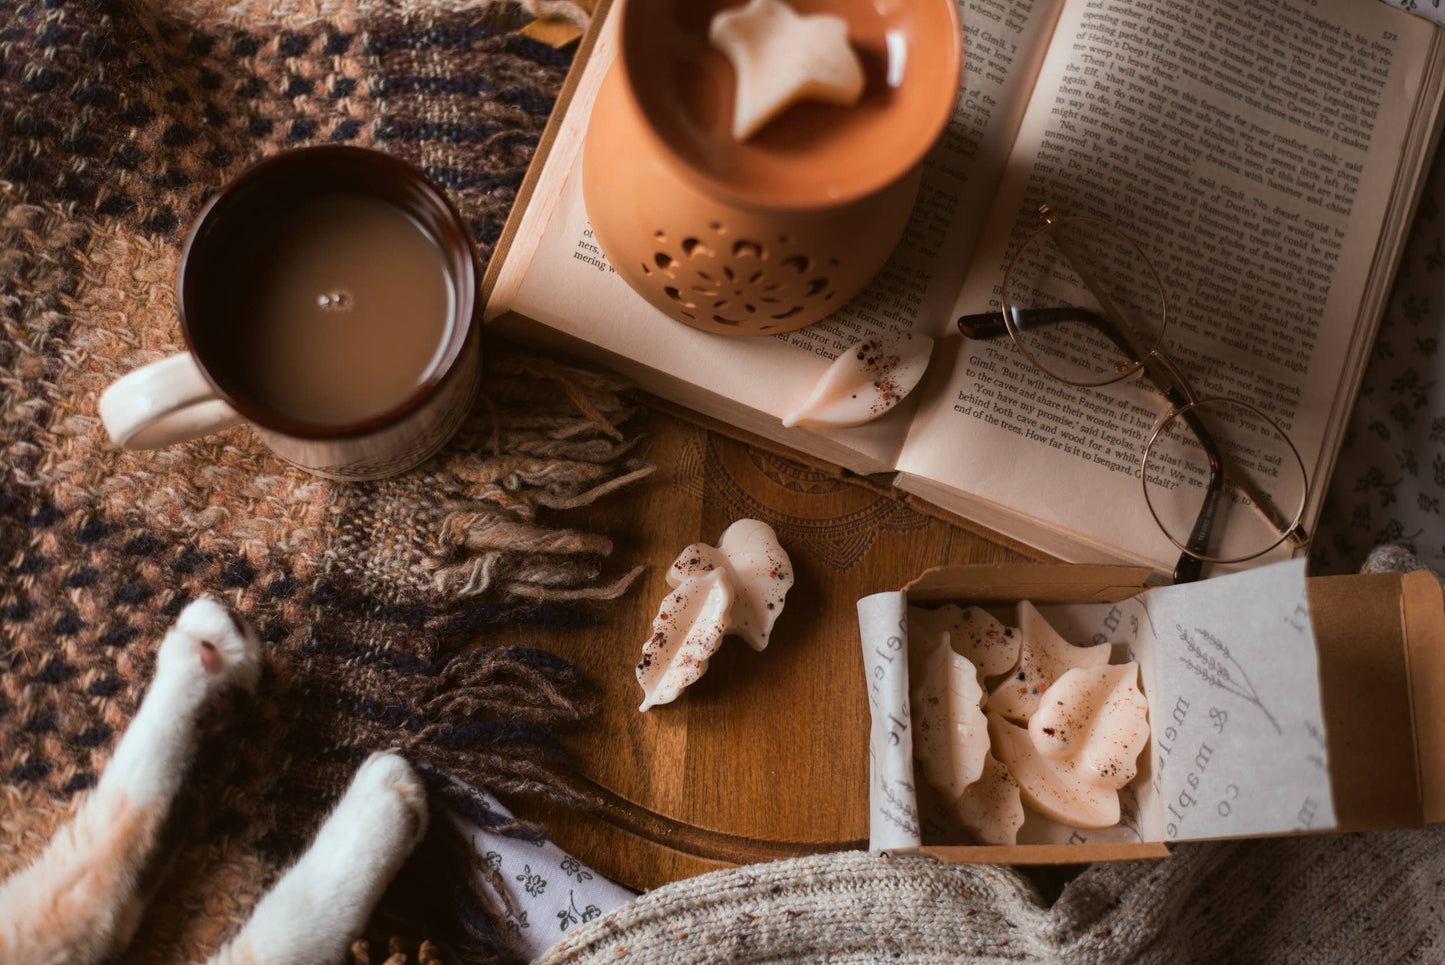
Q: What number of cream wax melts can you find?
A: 10